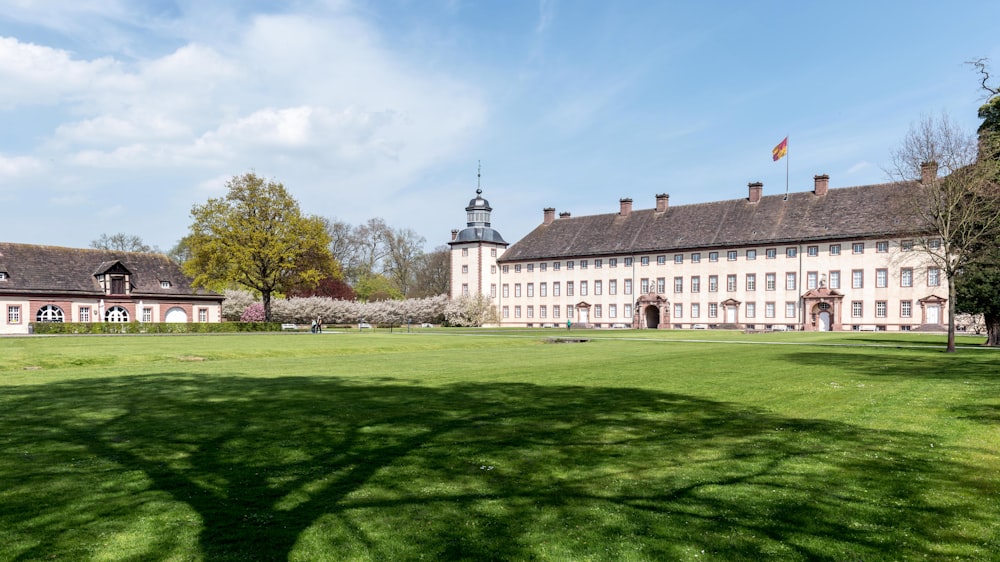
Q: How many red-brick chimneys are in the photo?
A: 7